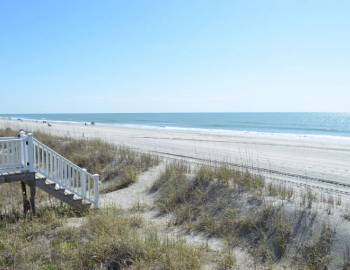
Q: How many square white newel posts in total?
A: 4